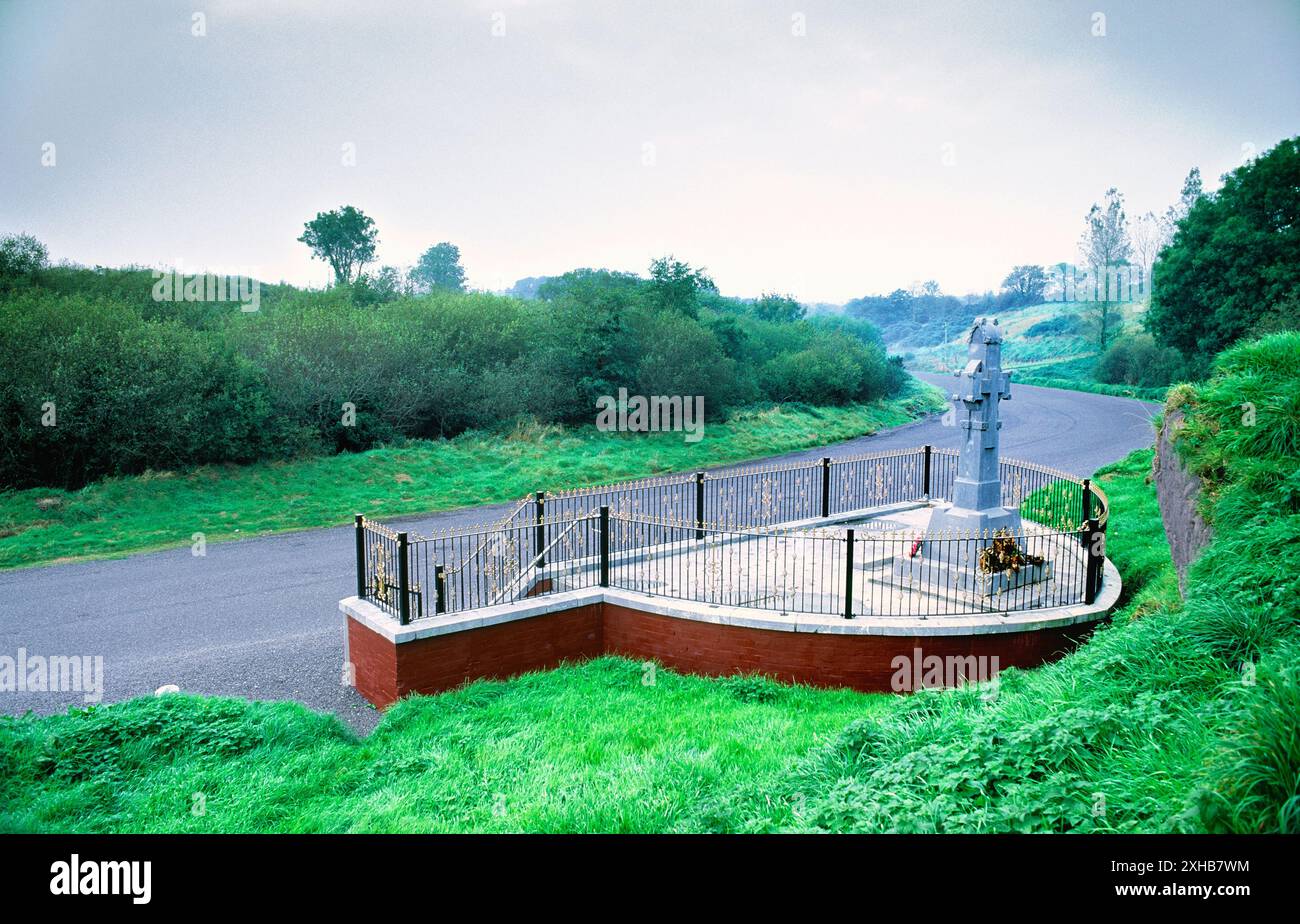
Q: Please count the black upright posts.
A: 11